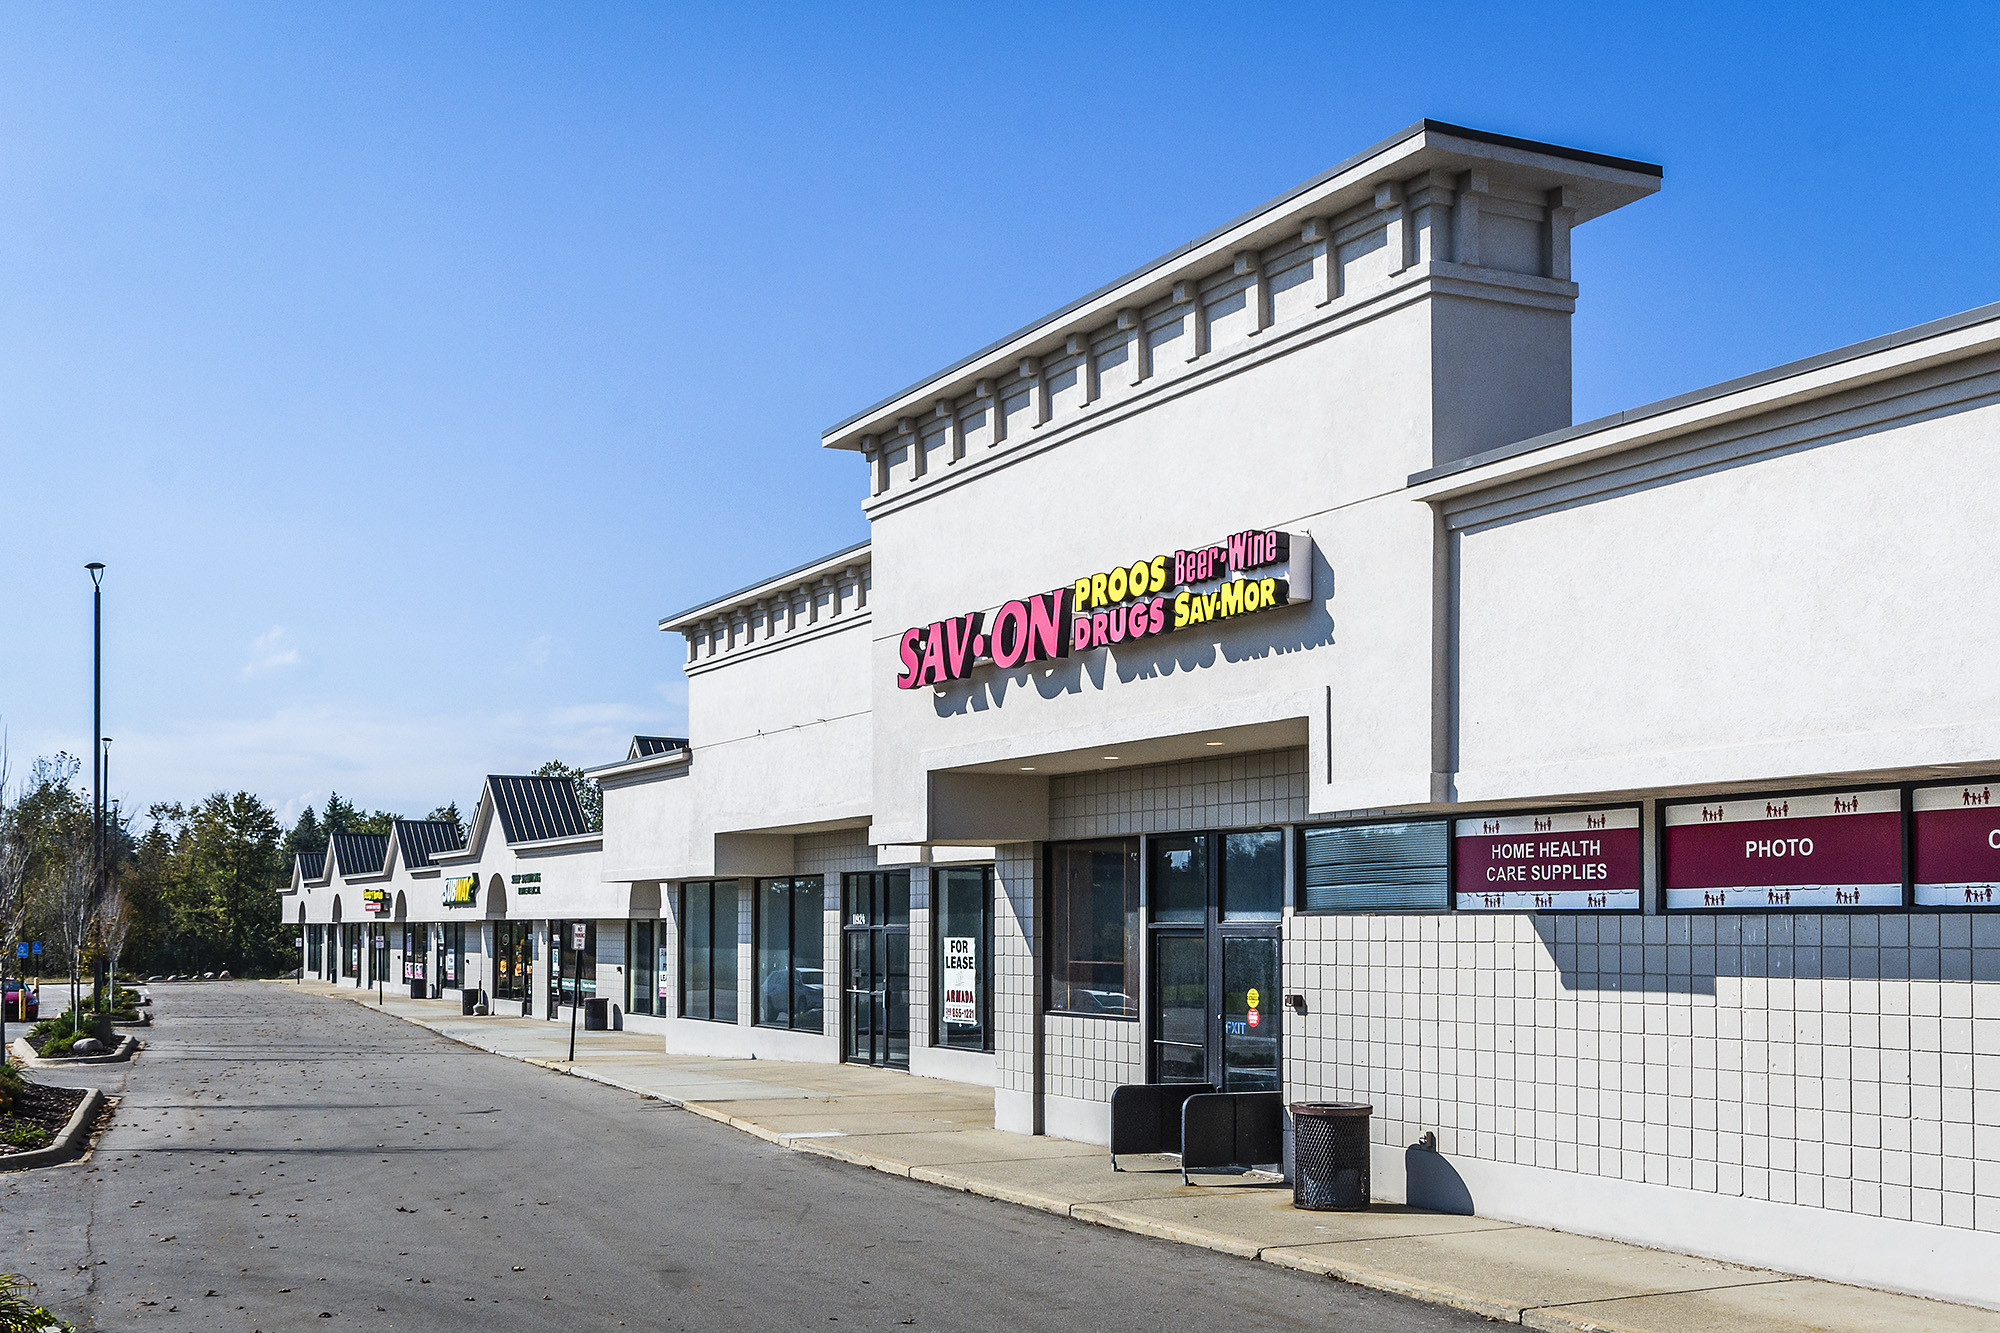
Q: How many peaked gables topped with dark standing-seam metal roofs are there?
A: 5